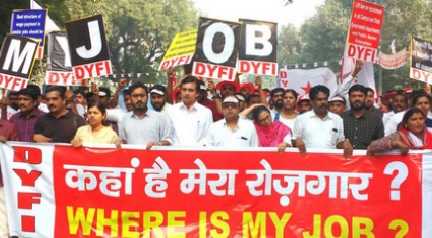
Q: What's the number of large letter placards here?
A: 5